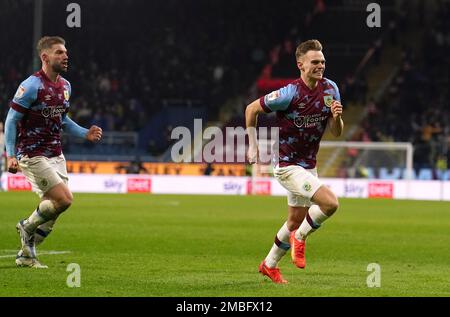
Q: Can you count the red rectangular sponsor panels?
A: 4